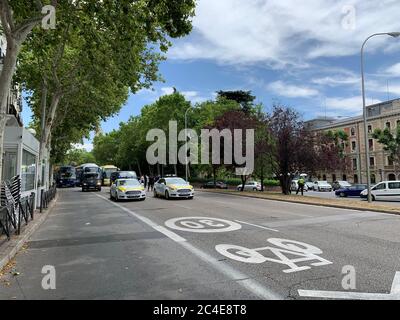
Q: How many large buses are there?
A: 3